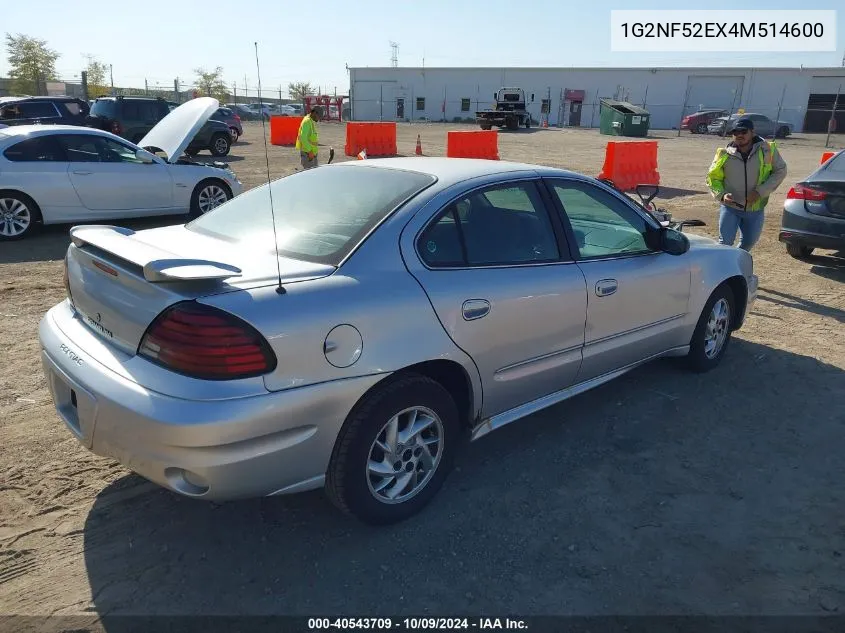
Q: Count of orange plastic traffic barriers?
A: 5